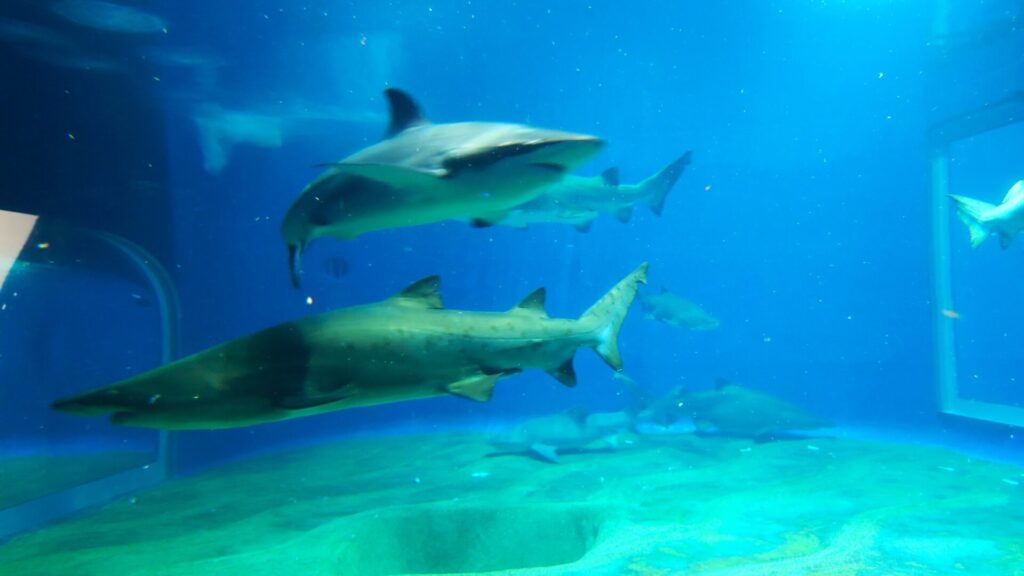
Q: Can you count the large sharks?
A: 2